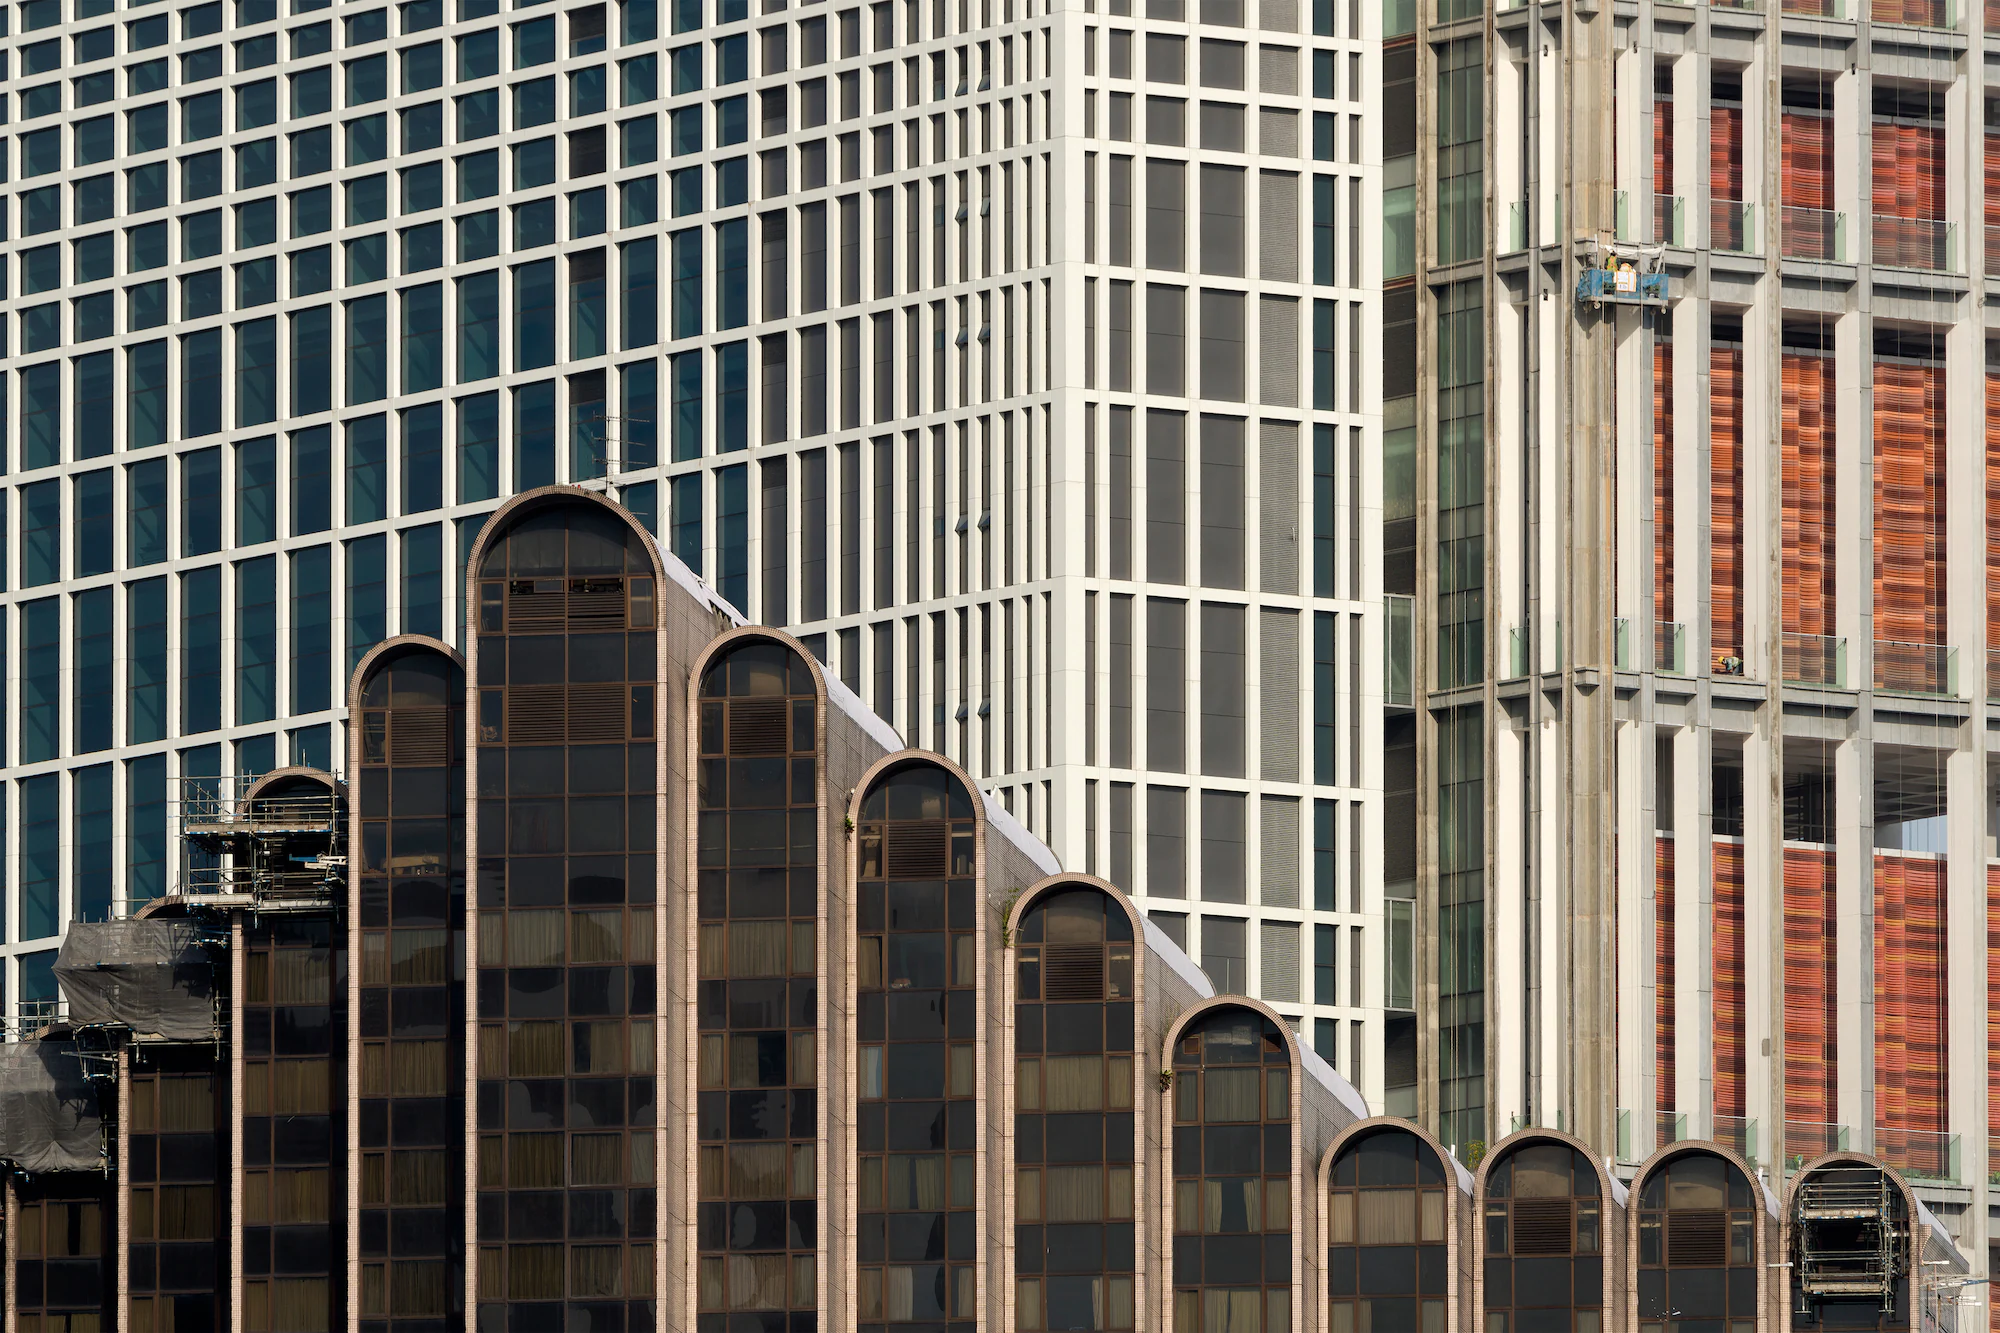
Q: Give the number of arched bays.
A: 13